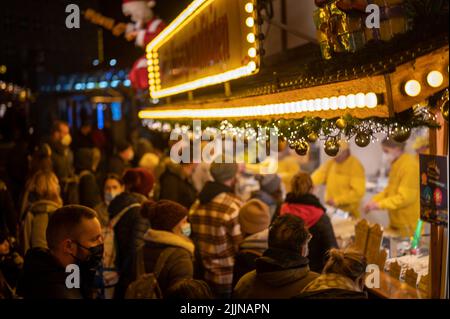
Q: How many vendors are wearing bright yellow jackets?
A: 3